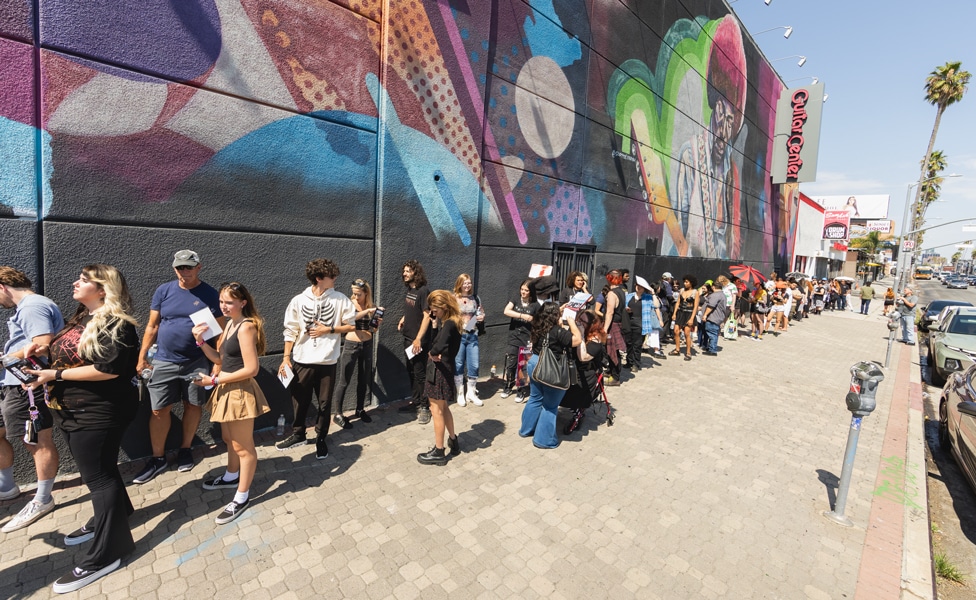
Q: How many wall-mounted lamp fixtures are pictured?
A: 5